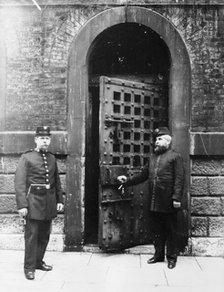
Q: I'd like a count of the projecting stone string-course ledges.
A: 2